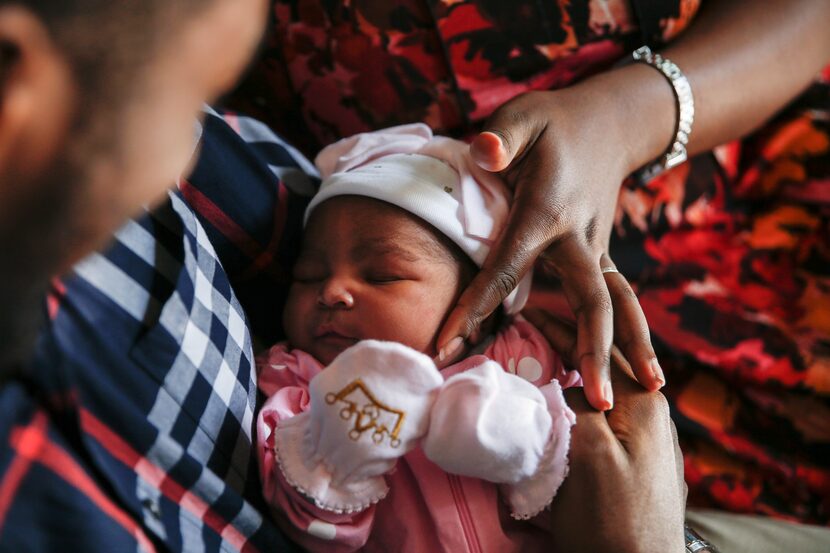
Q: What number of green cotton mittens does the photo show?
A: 0